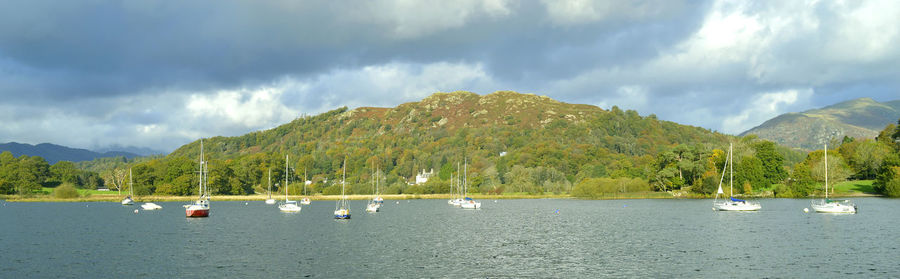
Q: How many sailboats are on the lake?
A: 13